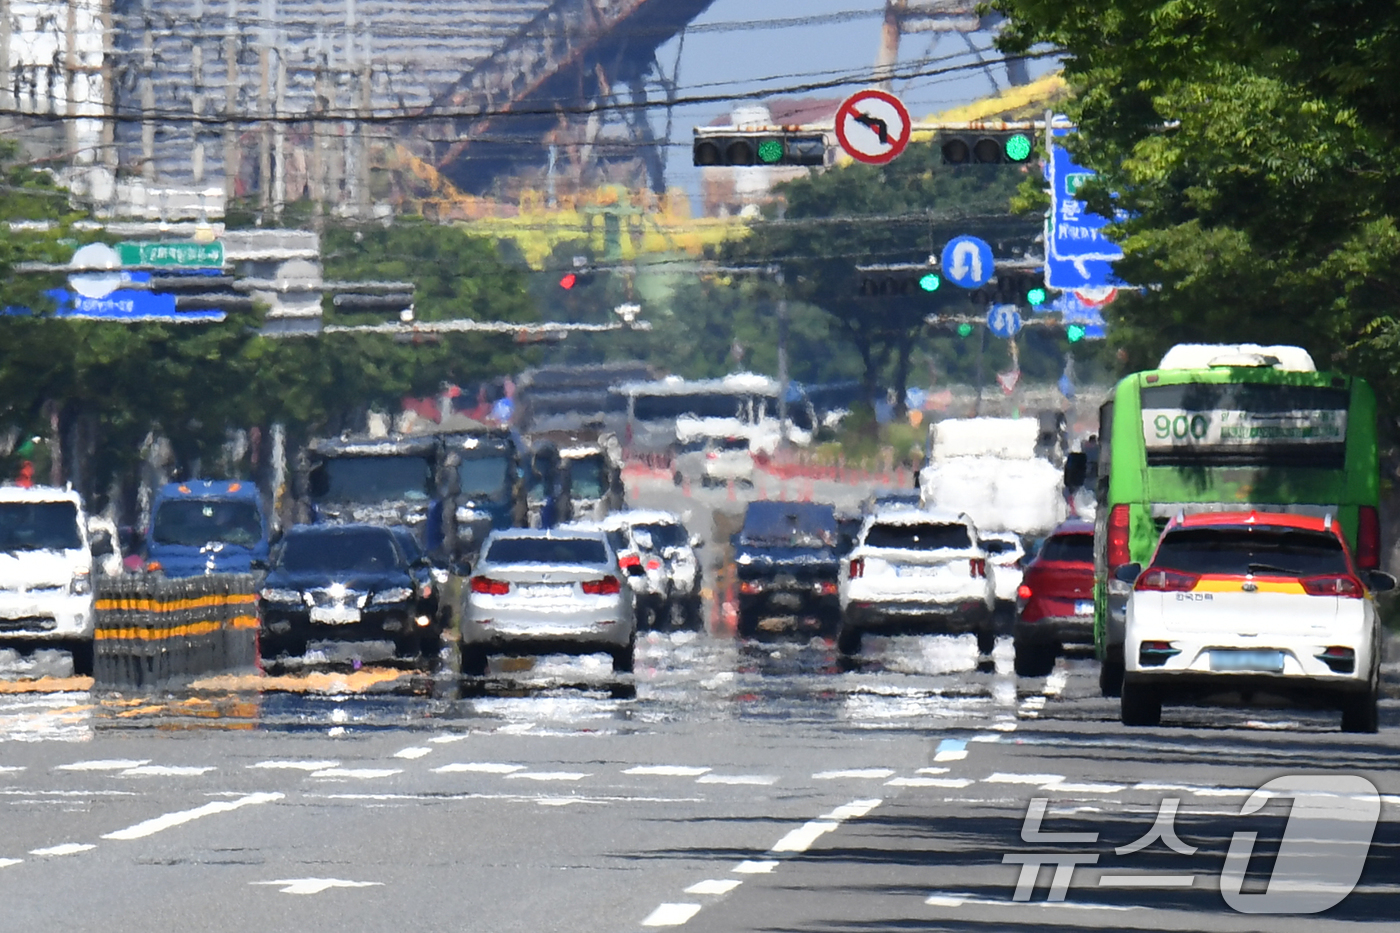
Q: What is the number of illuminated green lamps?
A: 6